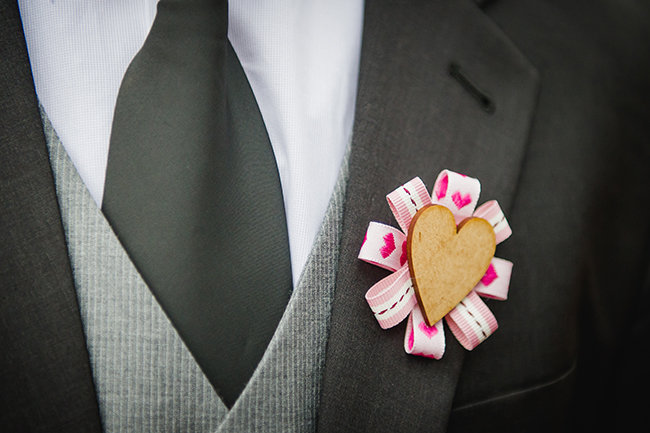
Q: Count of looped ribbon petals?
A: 8